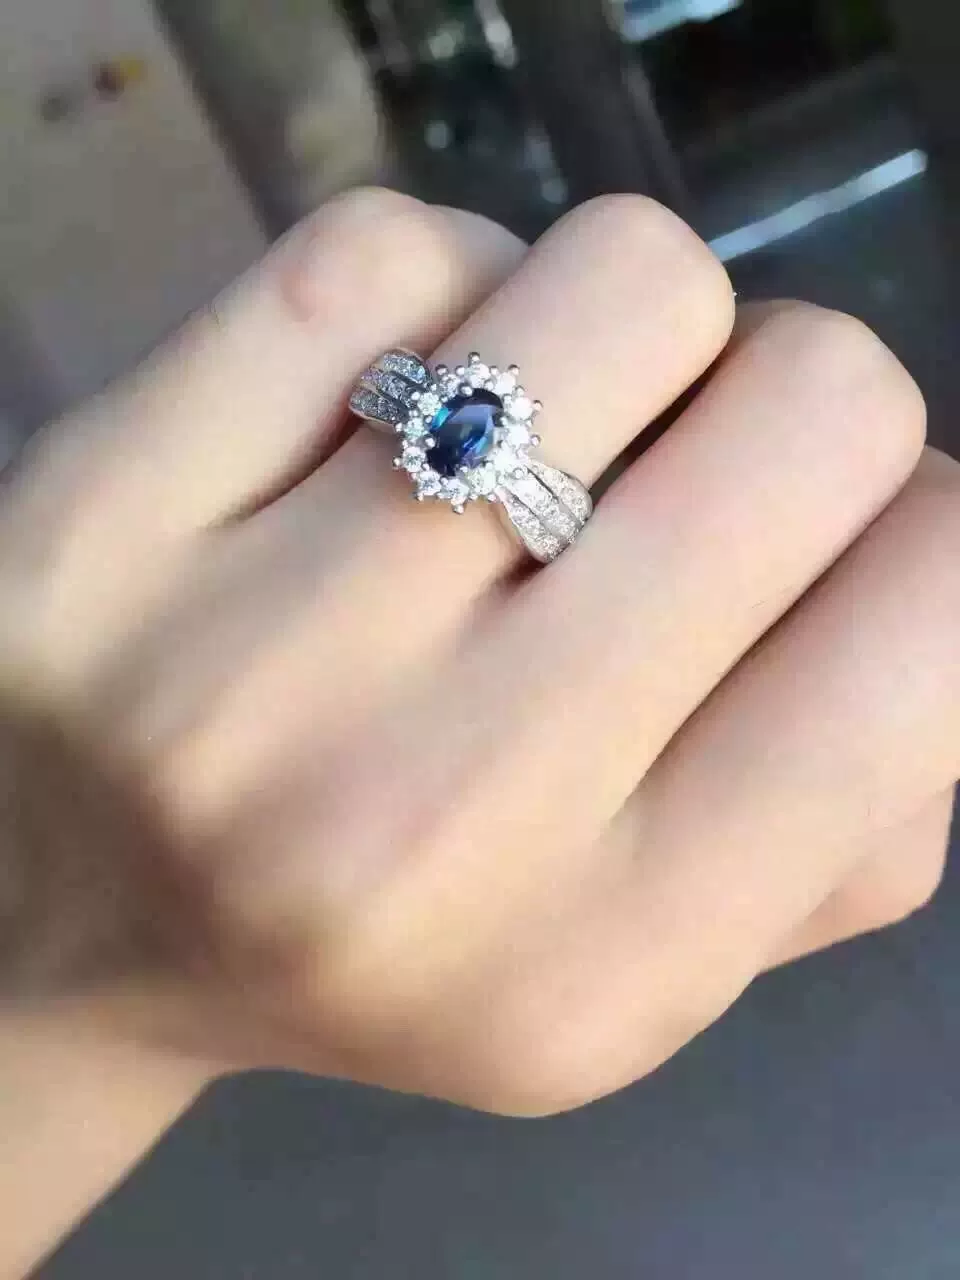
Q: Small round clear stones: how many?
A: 12